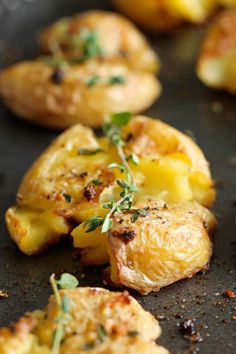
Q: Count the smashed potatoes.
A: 5